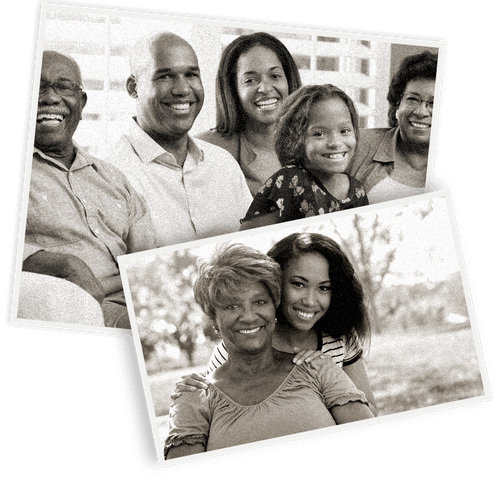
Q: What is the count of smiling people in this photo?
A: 7